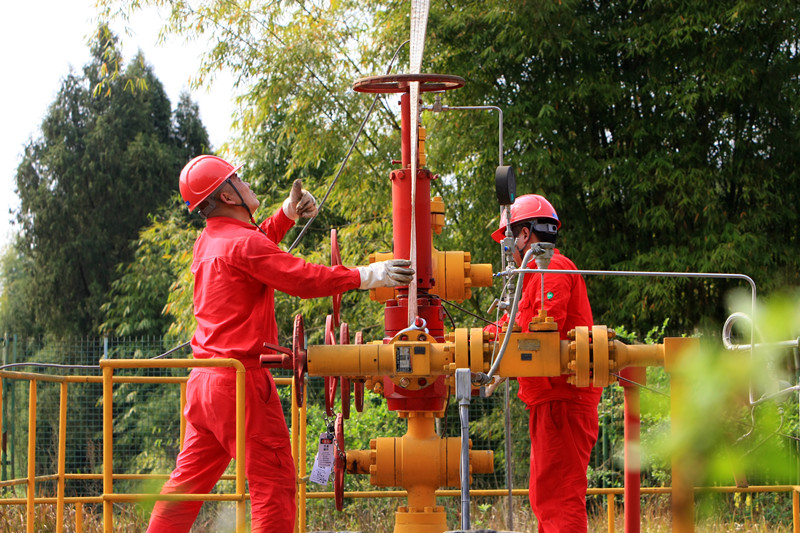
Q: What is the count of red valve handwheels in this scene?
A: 7